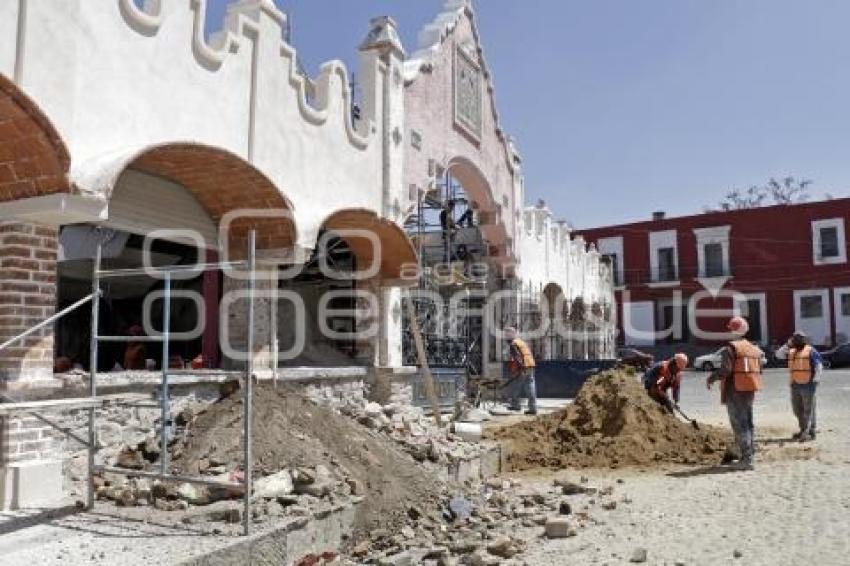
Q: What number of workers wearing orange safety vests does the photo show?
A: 4